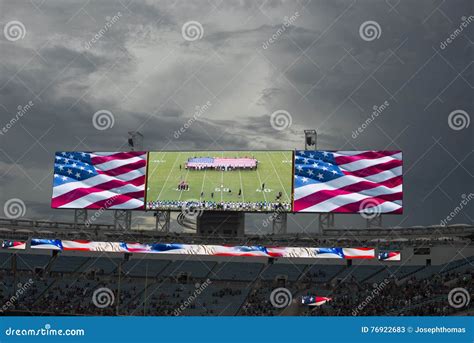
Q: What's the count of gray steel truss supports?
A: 6